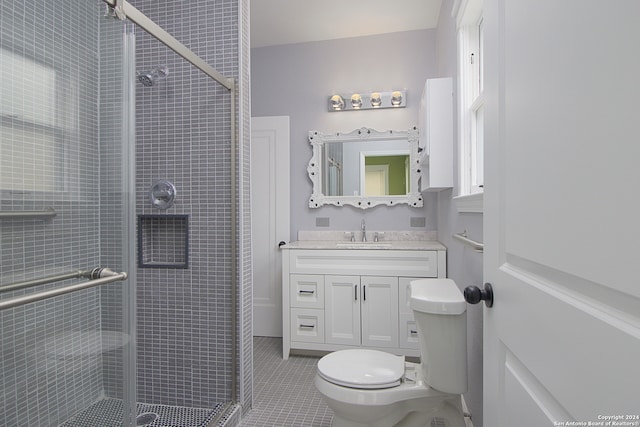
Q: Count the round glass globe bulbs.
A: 4